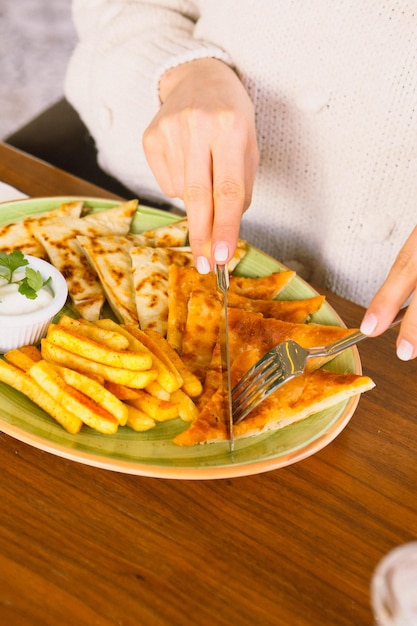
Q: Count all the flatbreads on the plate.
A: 8